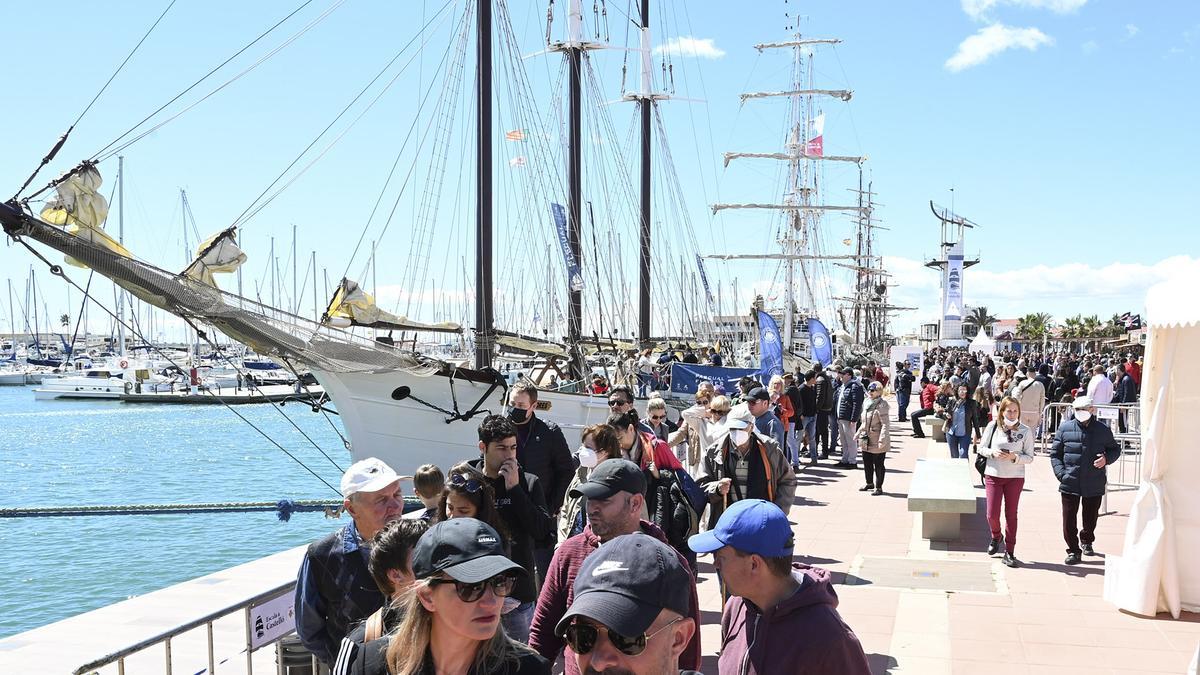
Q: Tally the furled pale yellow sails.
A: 3